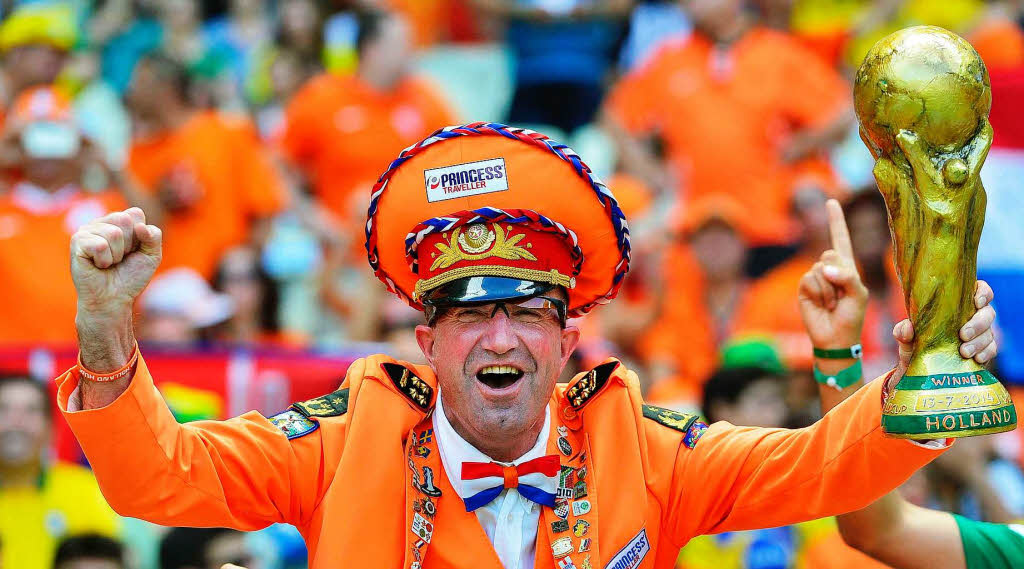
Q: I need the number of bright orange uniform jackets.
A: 1